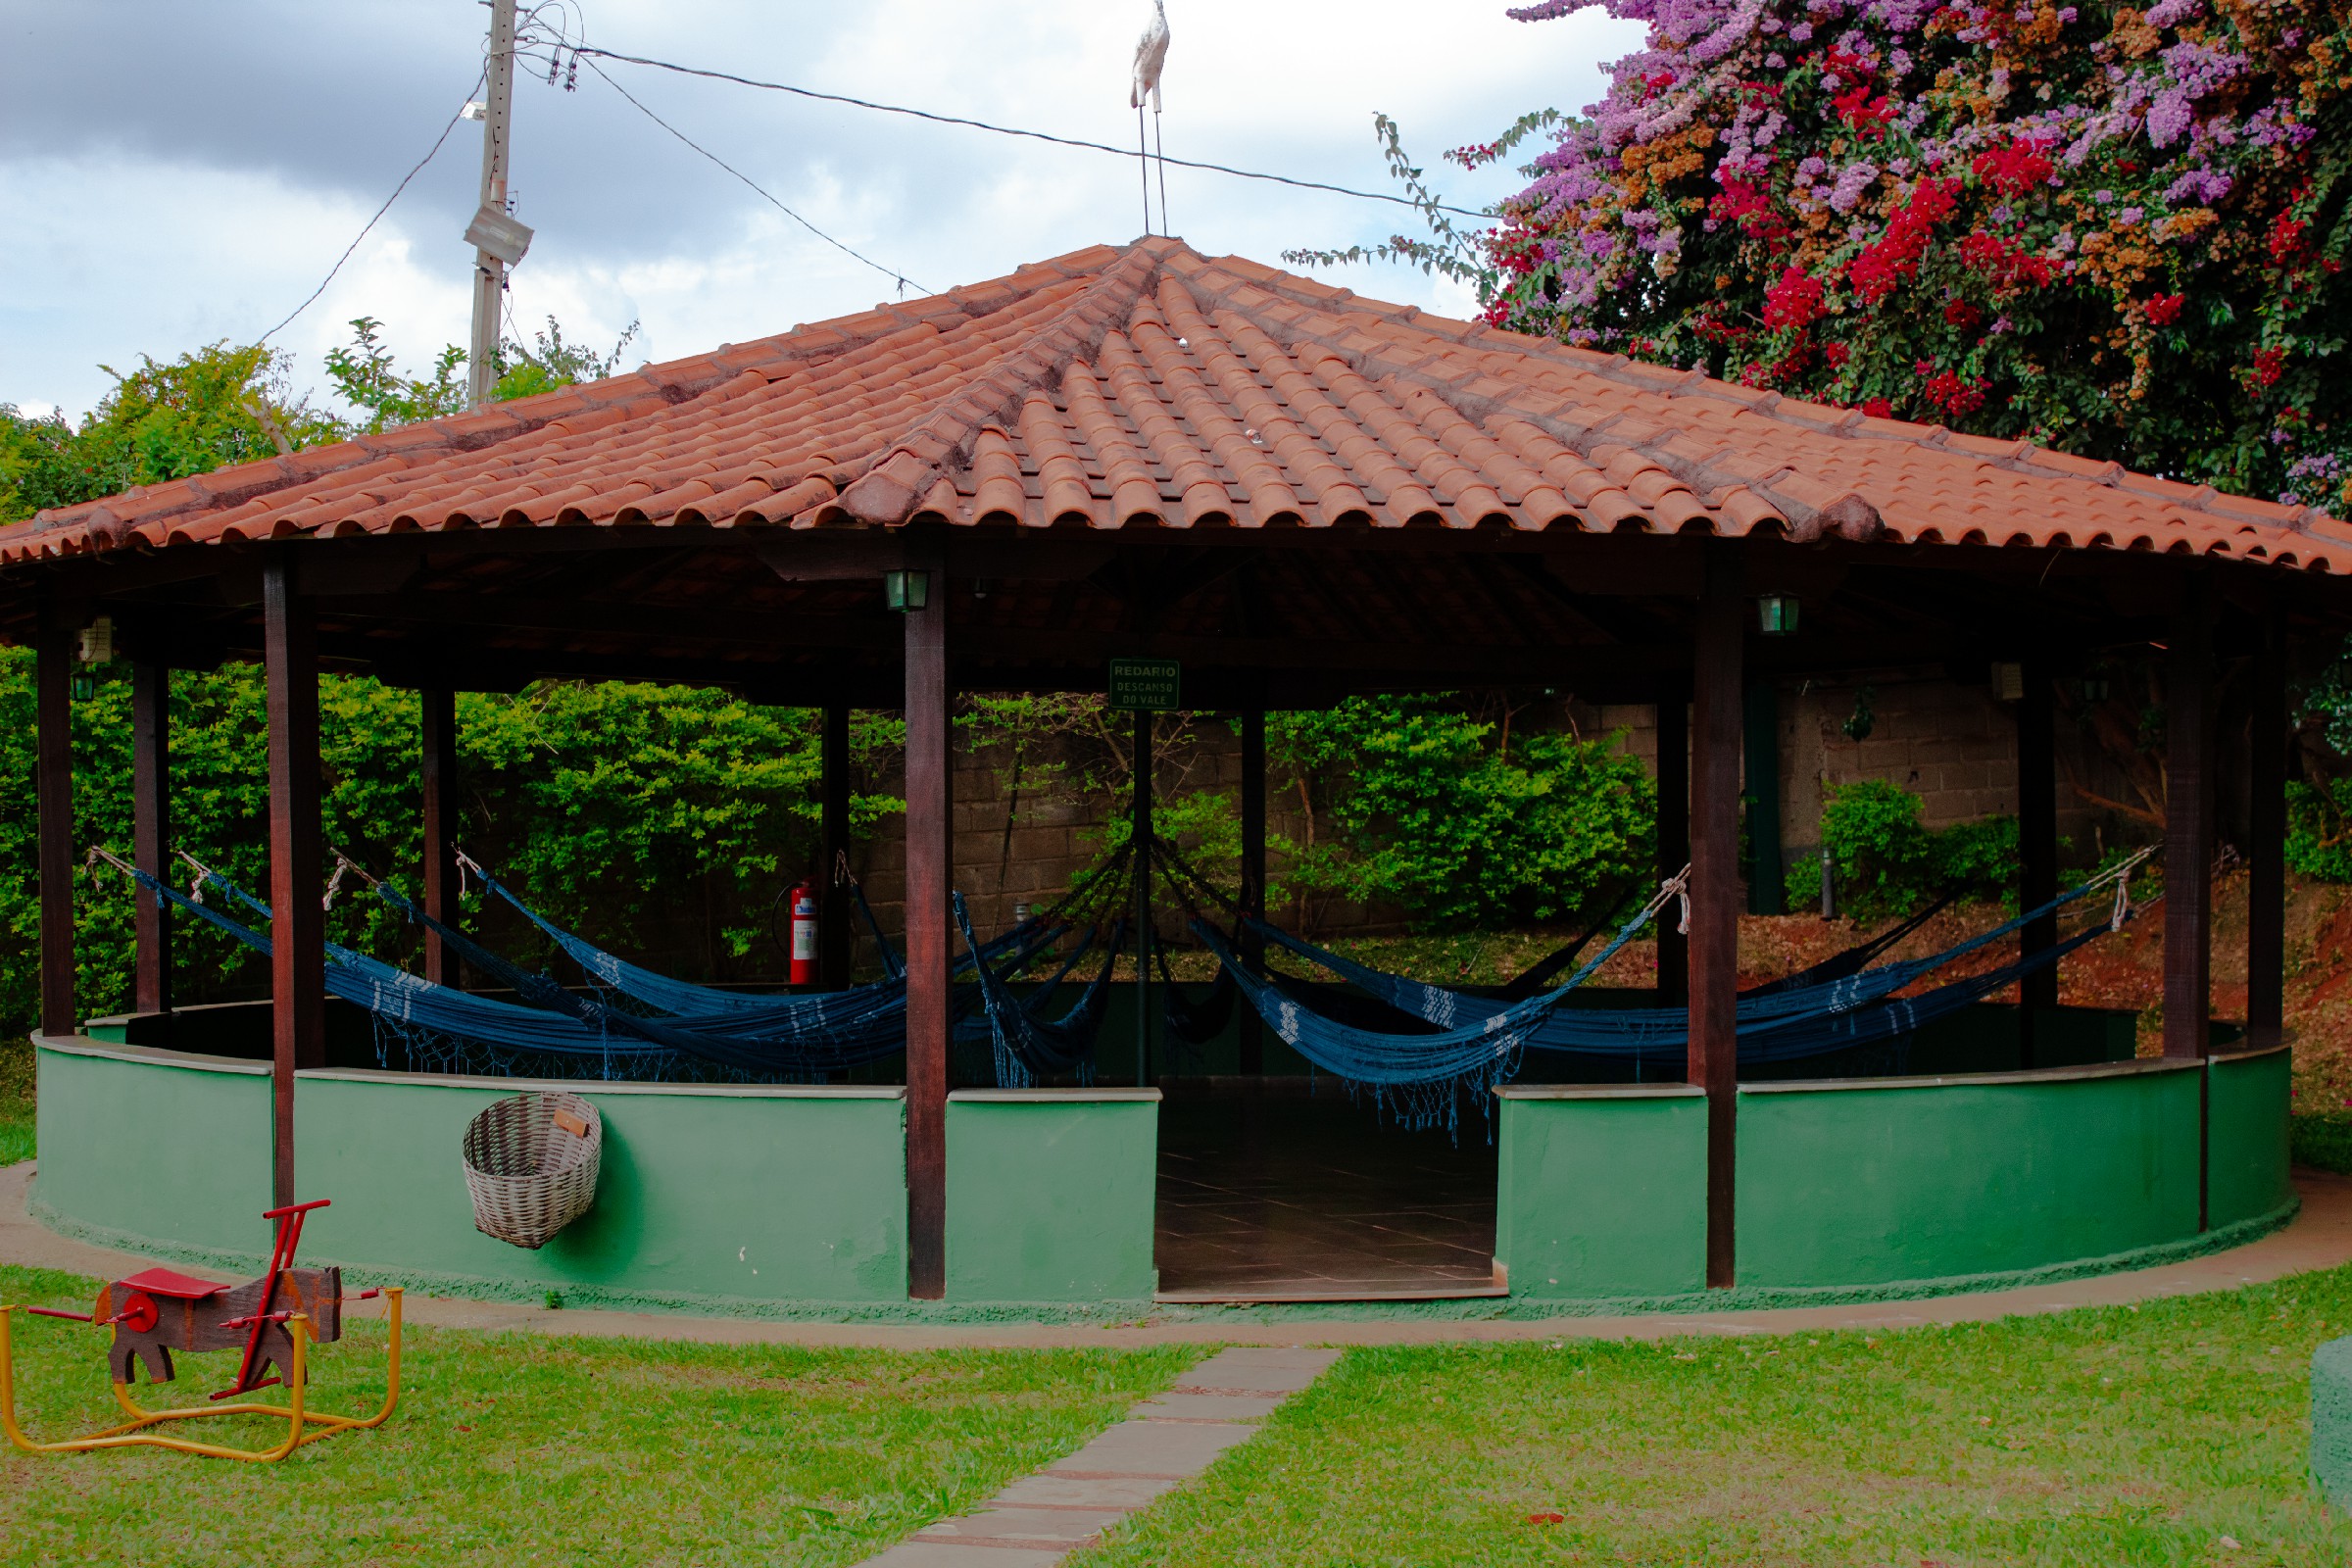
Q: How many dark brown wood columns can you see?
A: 12